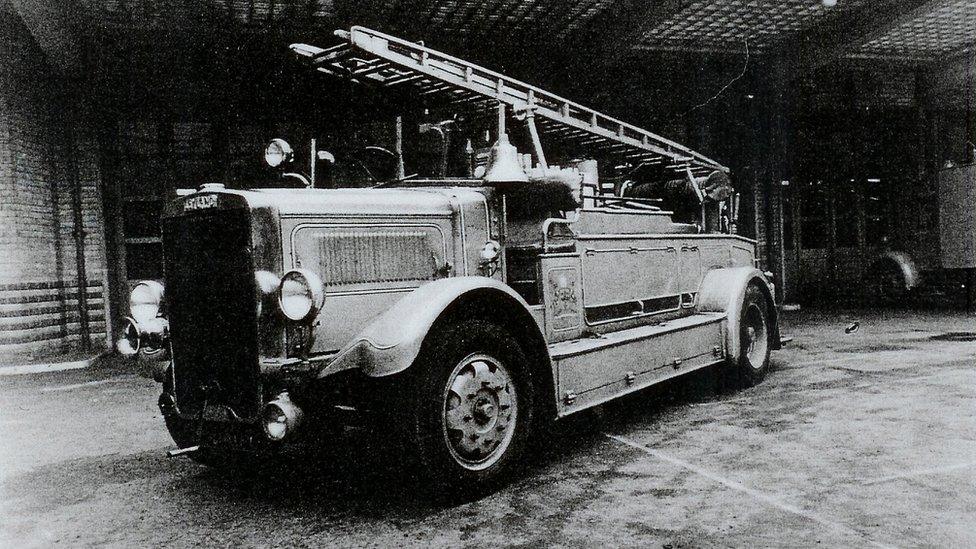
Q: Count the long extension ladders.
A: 1